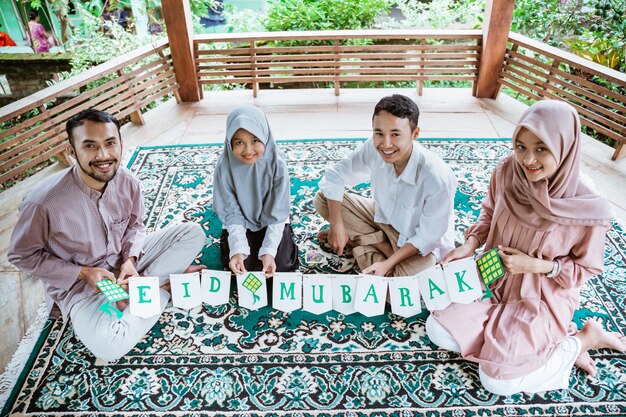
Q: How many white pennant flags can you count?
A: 11